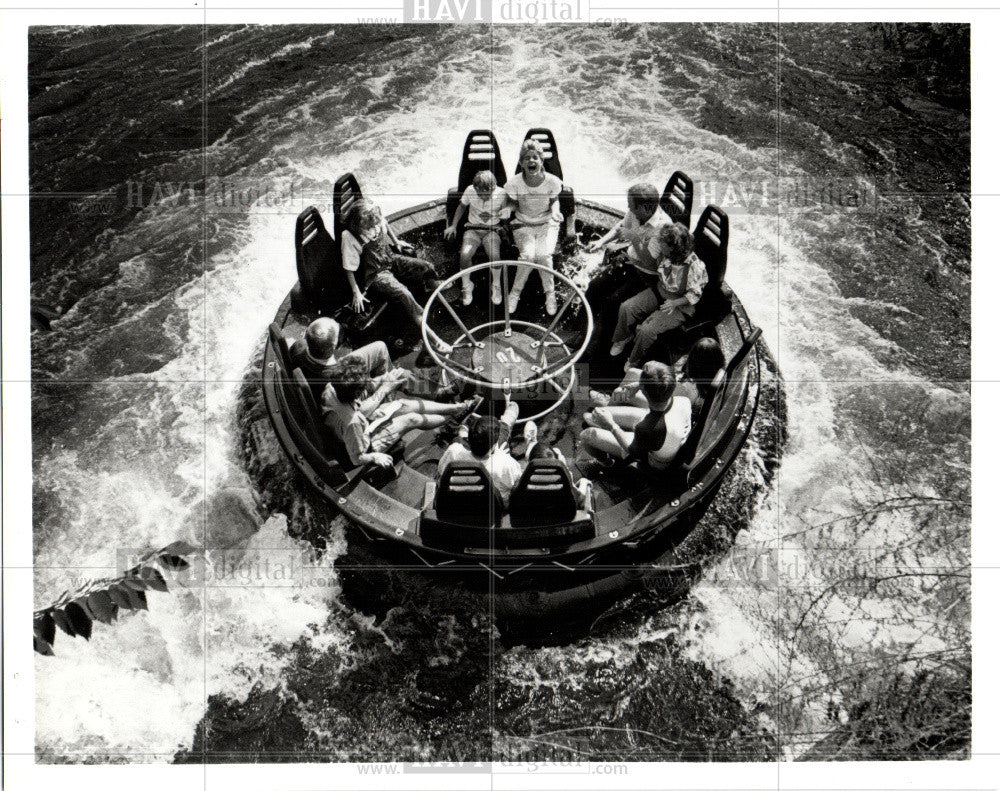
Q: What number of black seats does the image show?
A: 12